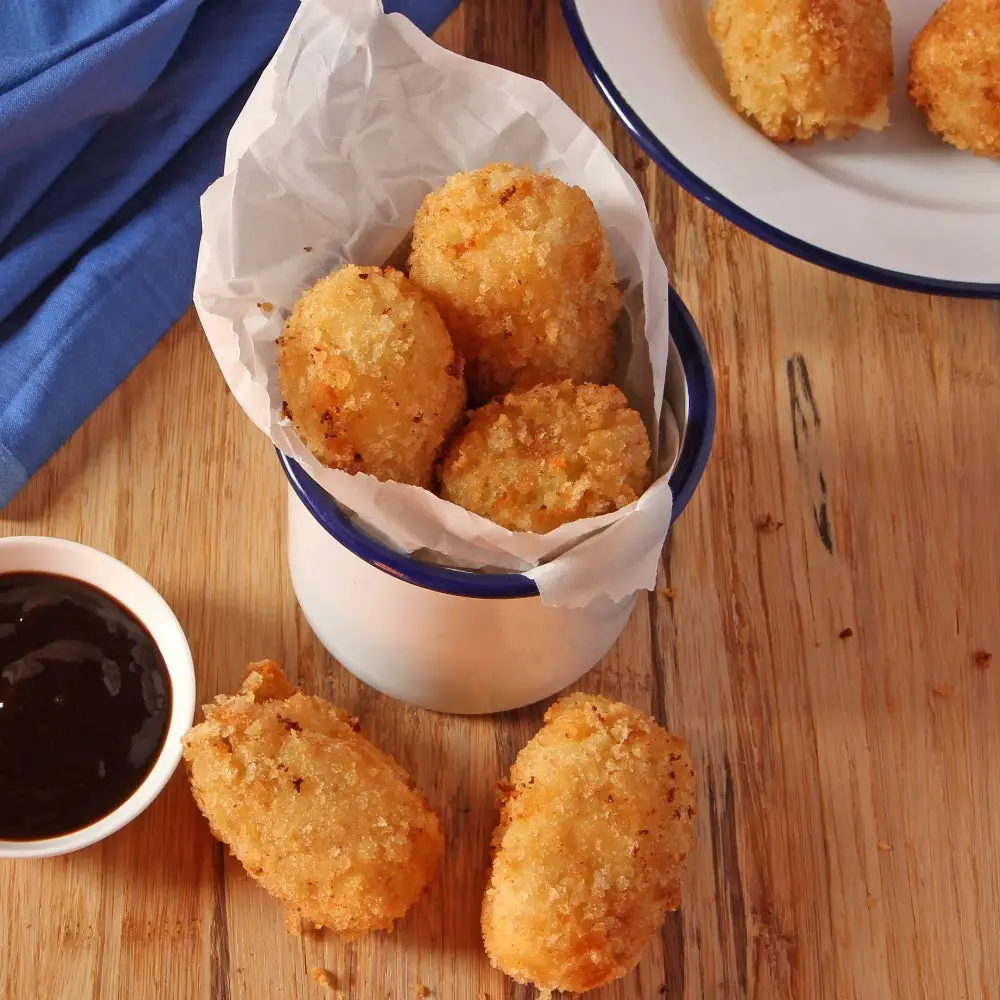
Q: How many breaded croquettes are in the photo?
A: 7